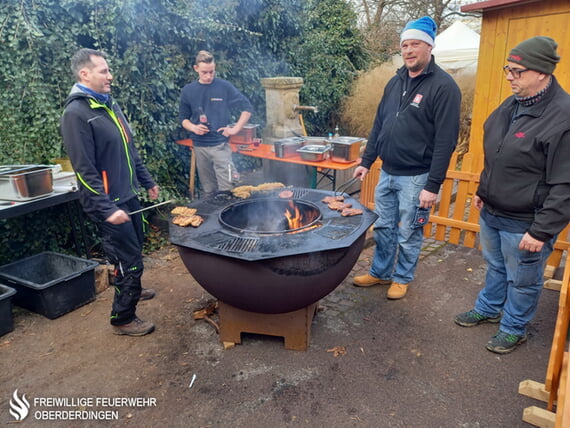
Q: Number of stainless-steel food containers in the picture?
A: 6